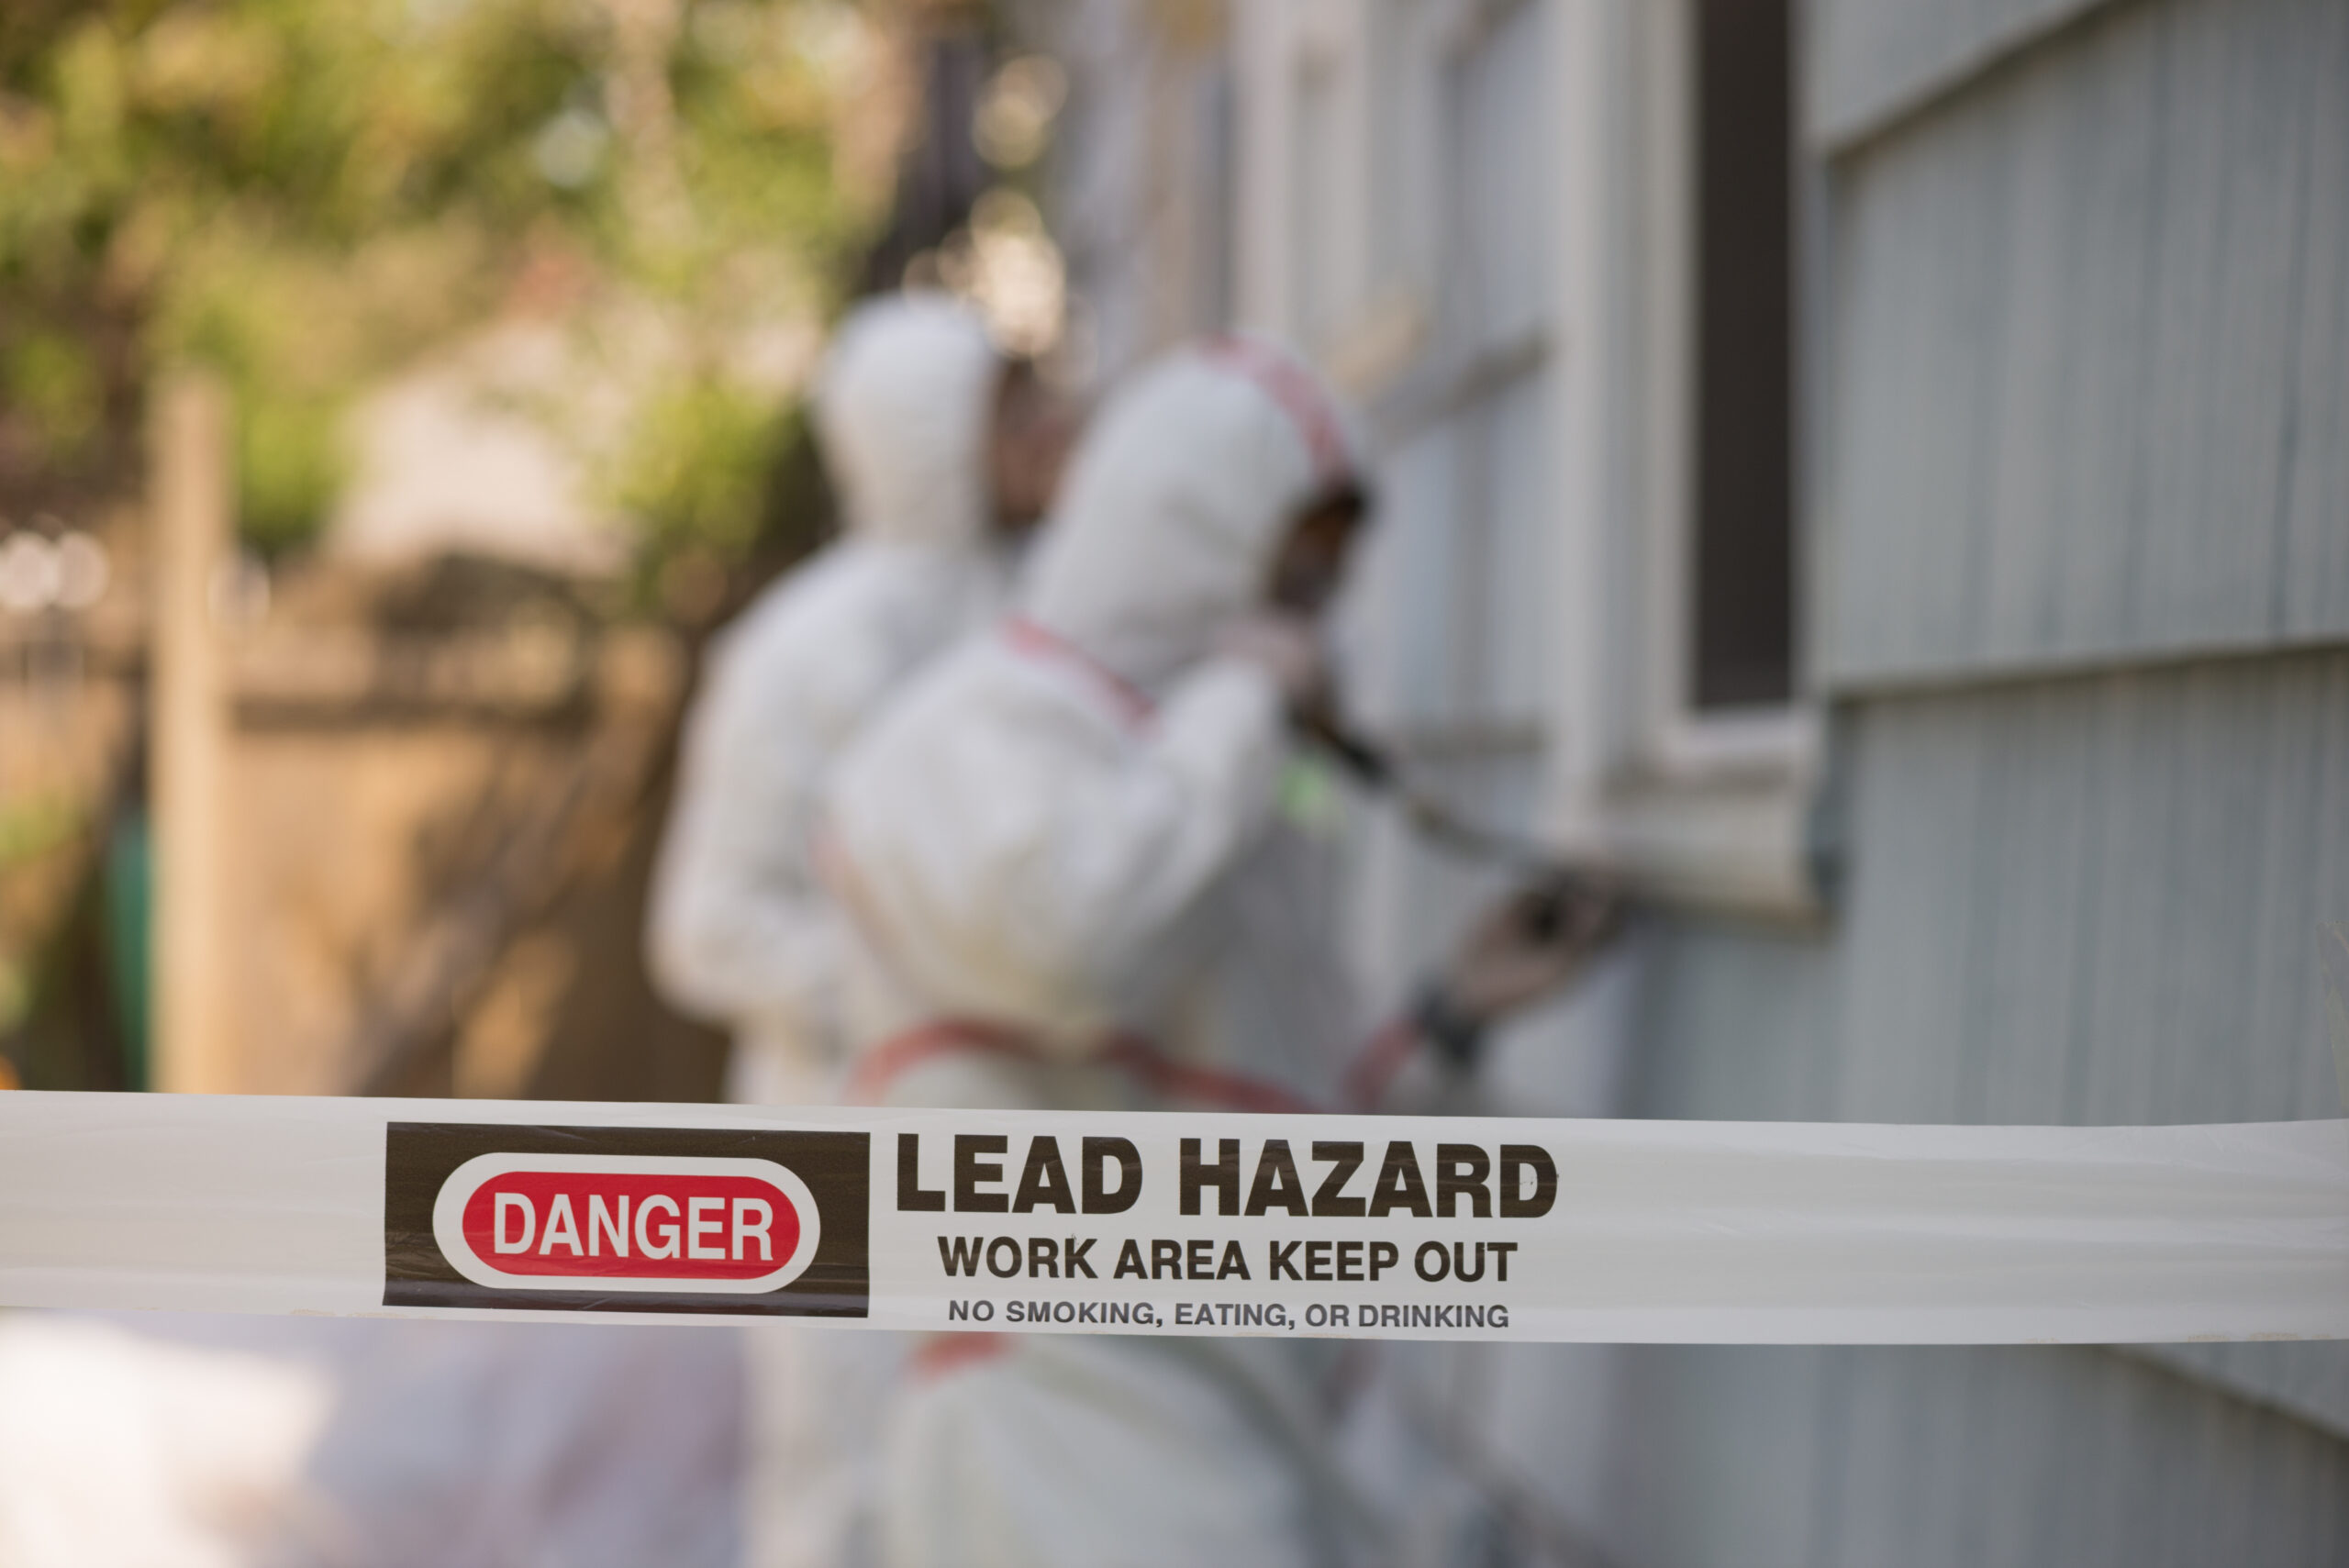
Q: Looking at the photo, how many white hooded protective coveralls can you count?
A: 2